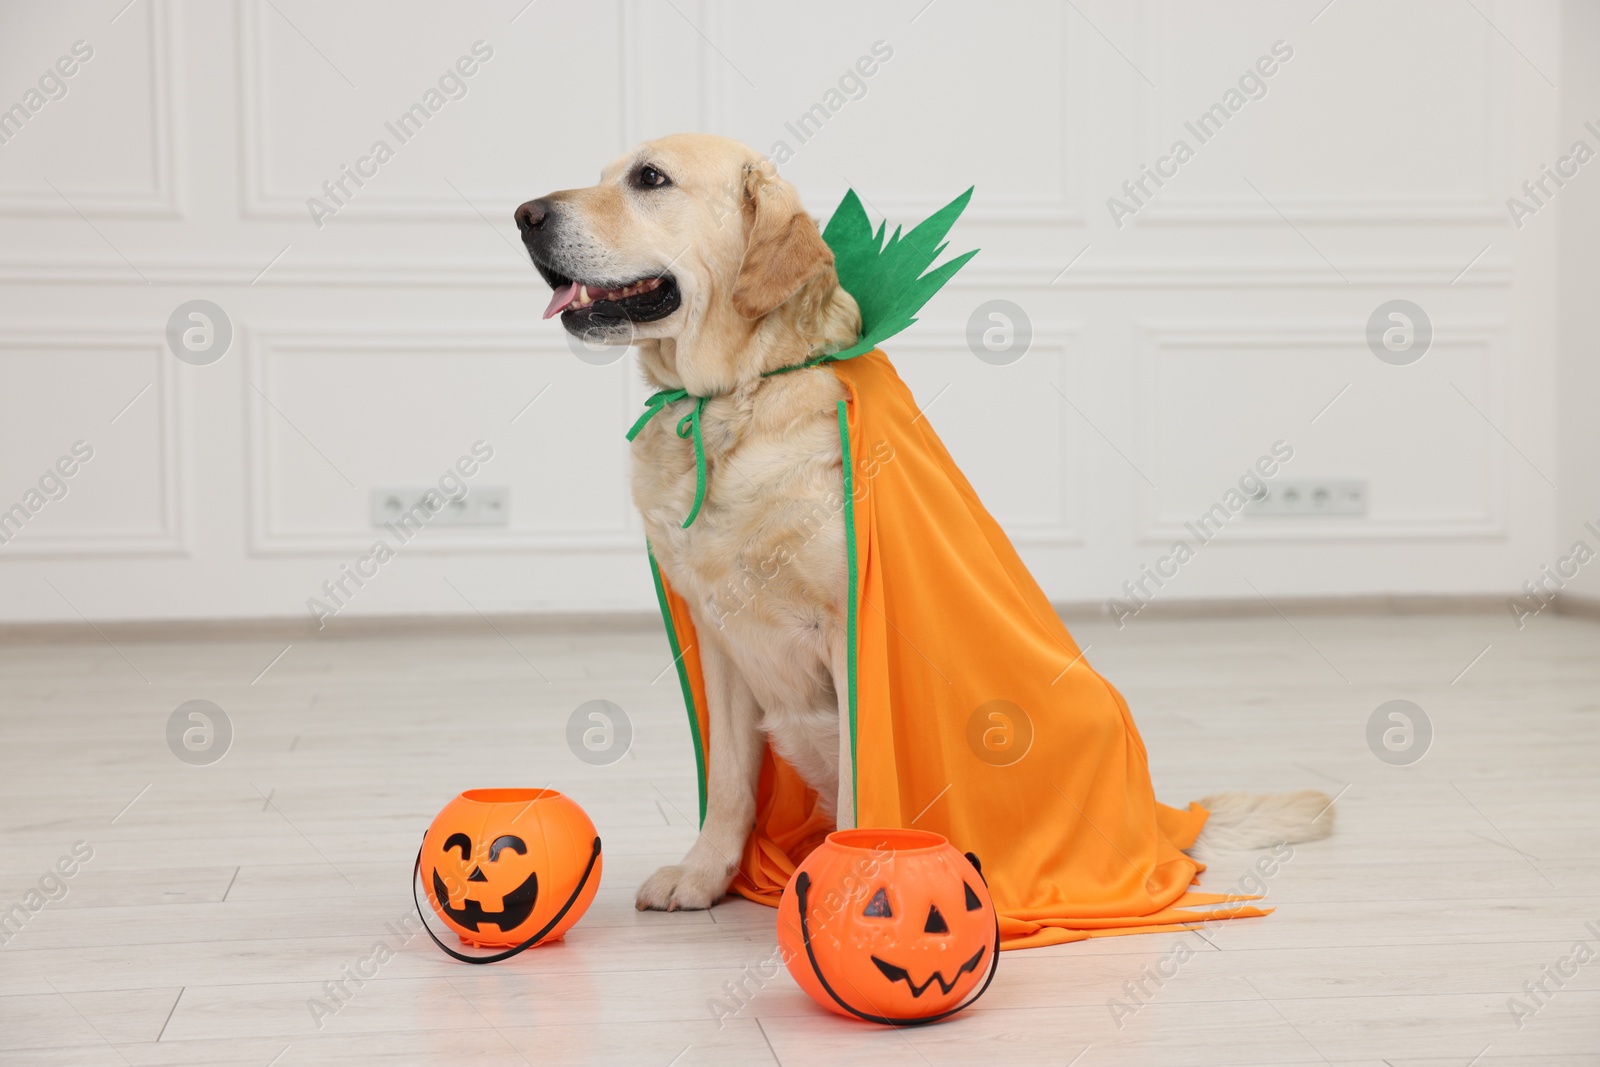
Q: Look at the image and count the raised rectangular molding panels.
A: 8